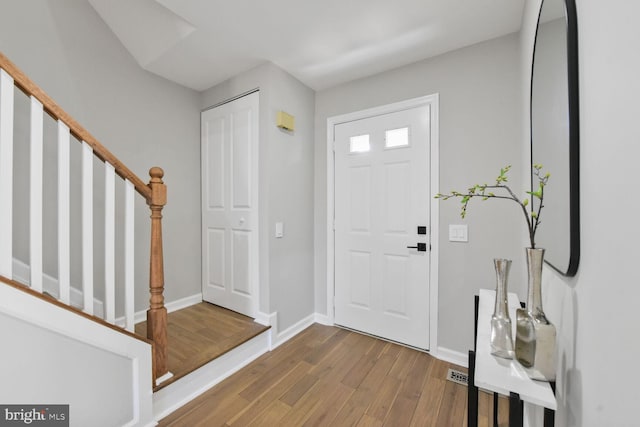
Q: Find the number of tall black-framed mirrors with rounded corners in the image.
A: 1